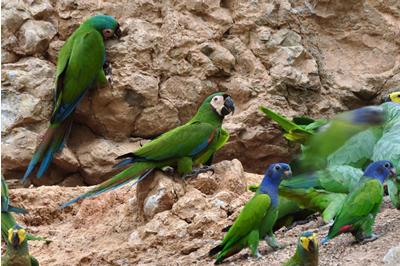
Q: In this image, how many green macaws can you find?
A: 2